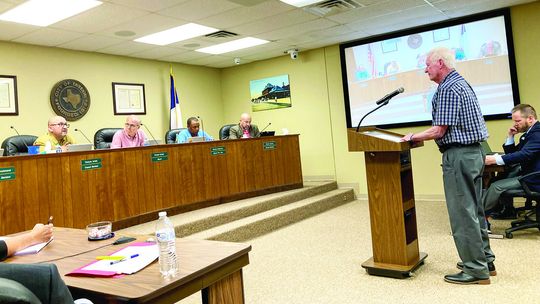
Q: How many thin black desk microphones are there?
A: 5